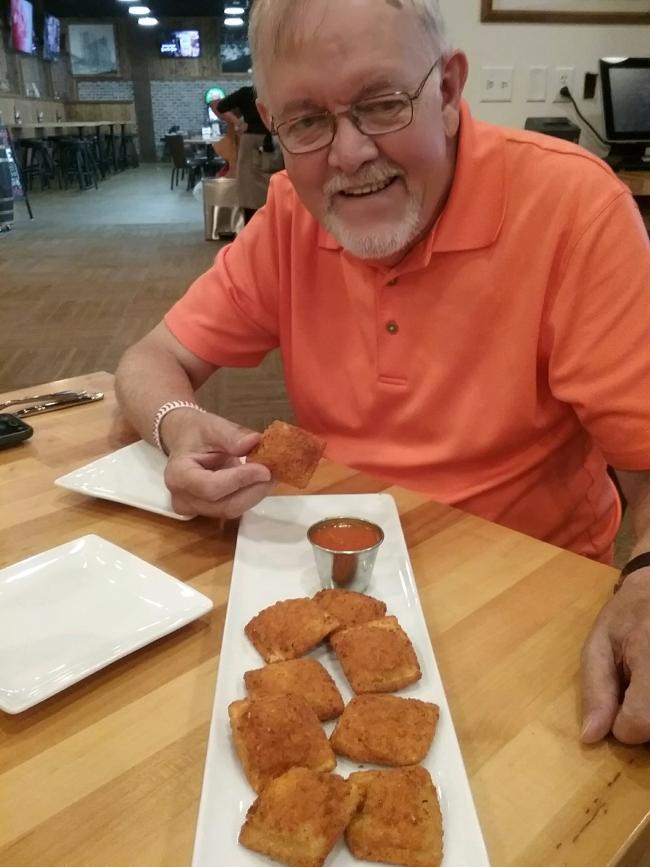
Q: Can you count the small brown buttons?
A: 2